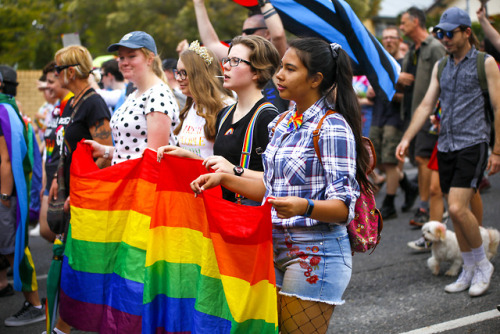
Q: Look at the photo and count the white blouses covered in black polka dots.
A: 1